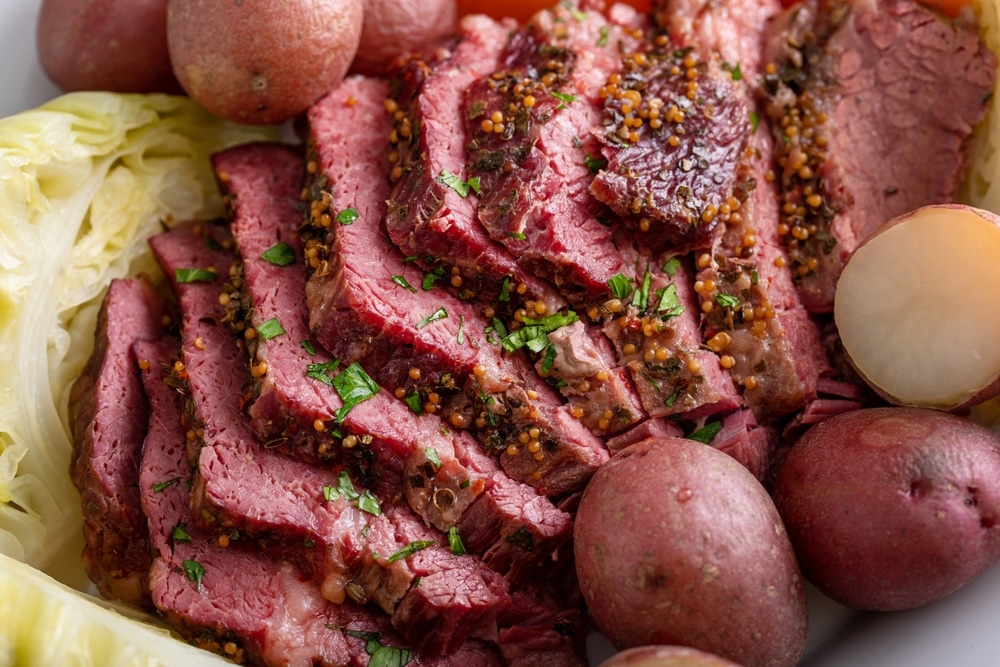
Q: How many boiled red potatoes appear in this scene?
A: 7